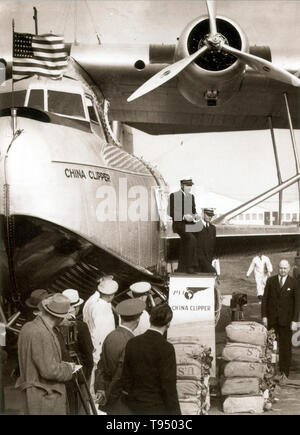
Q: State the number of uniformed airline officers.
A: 2